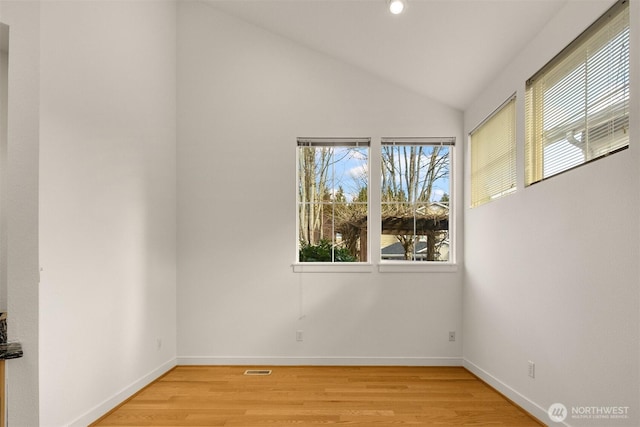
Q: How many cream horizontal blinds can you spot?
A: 2